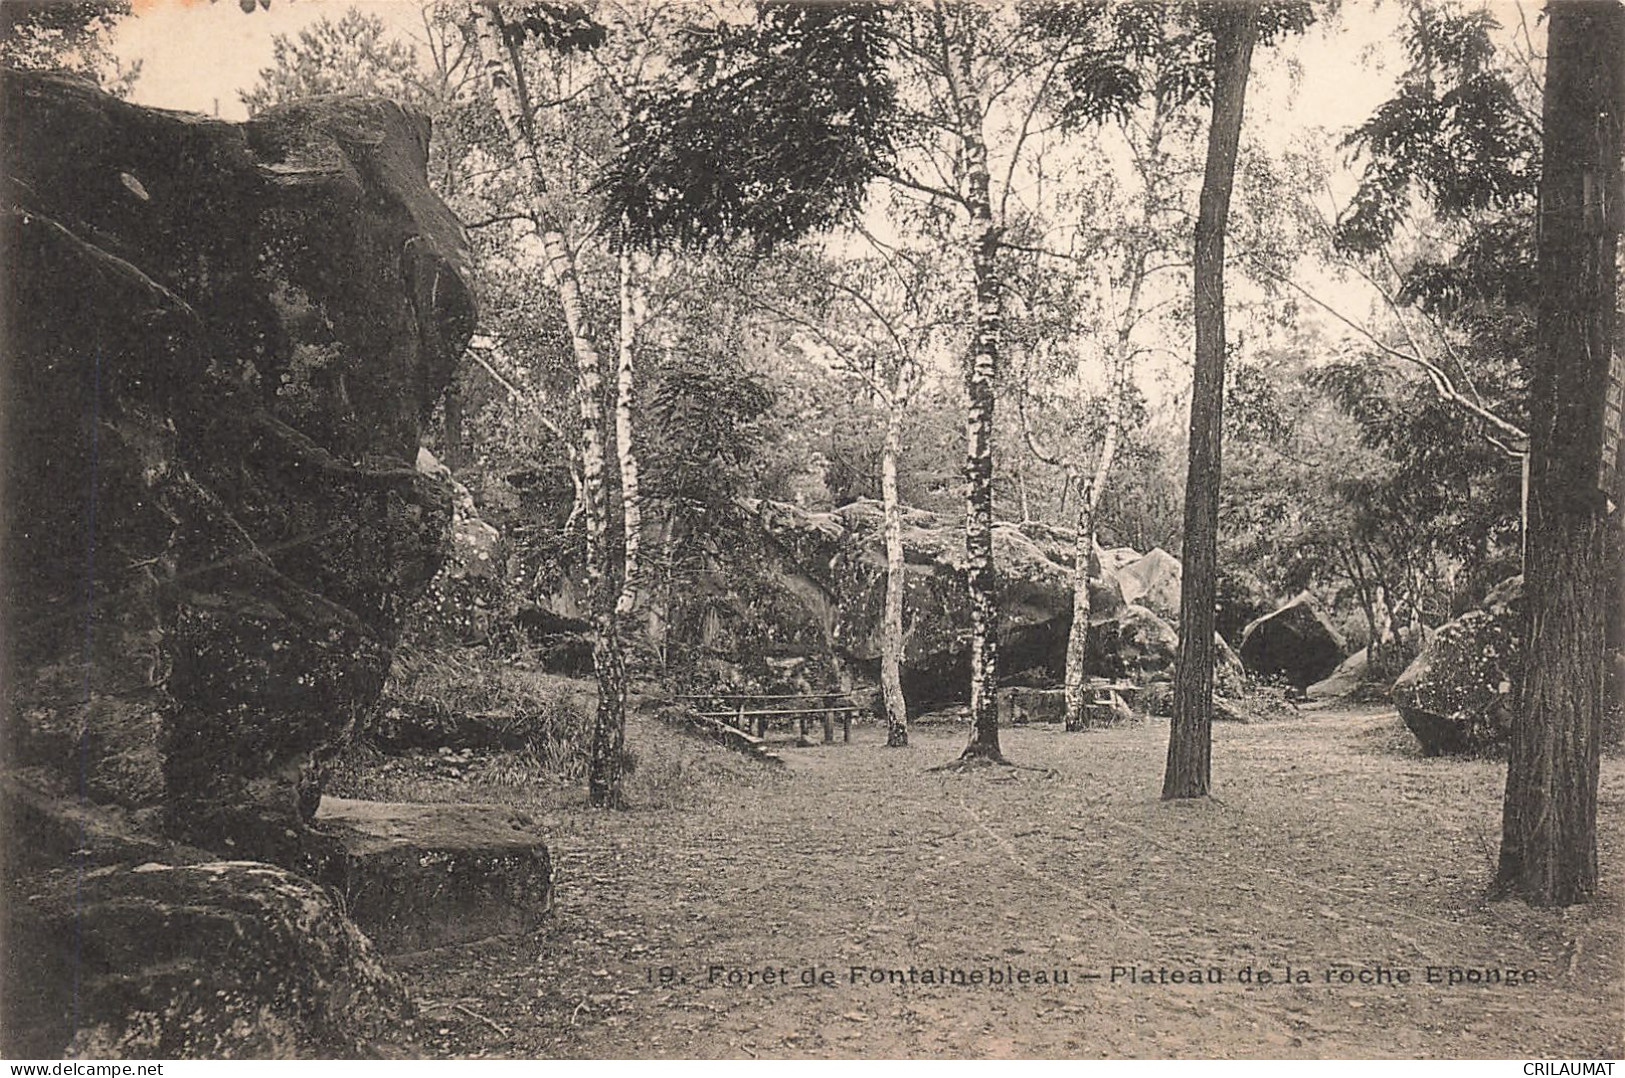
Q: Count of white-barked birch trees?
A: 5